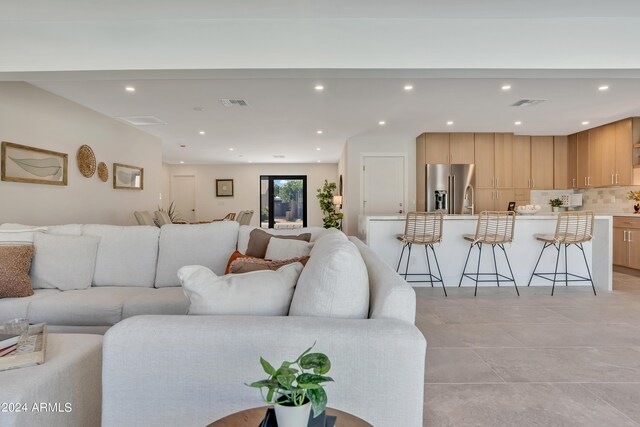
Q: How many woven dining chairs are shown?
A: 3